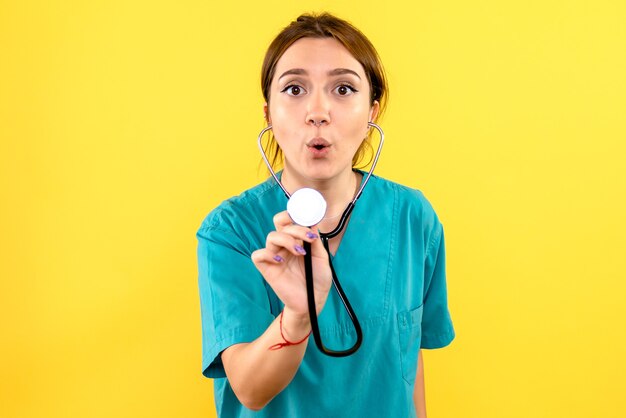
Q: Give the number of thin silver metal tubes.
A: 2